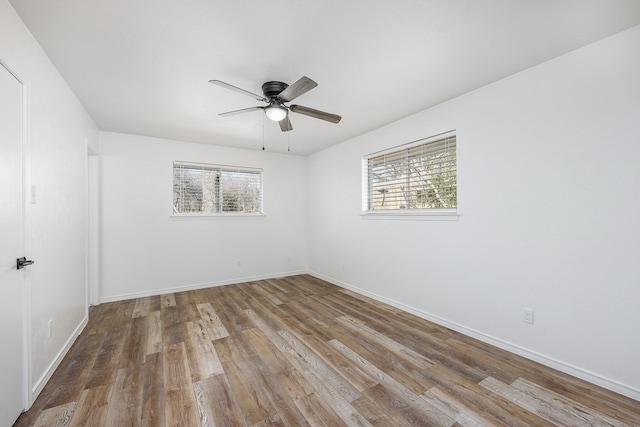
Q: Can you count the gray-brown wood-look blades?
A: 5